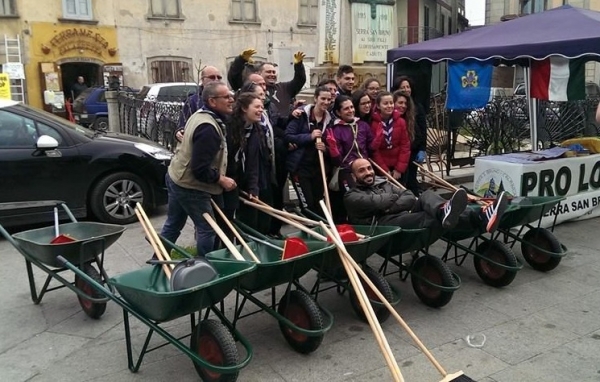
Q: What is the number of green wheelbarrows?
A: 7